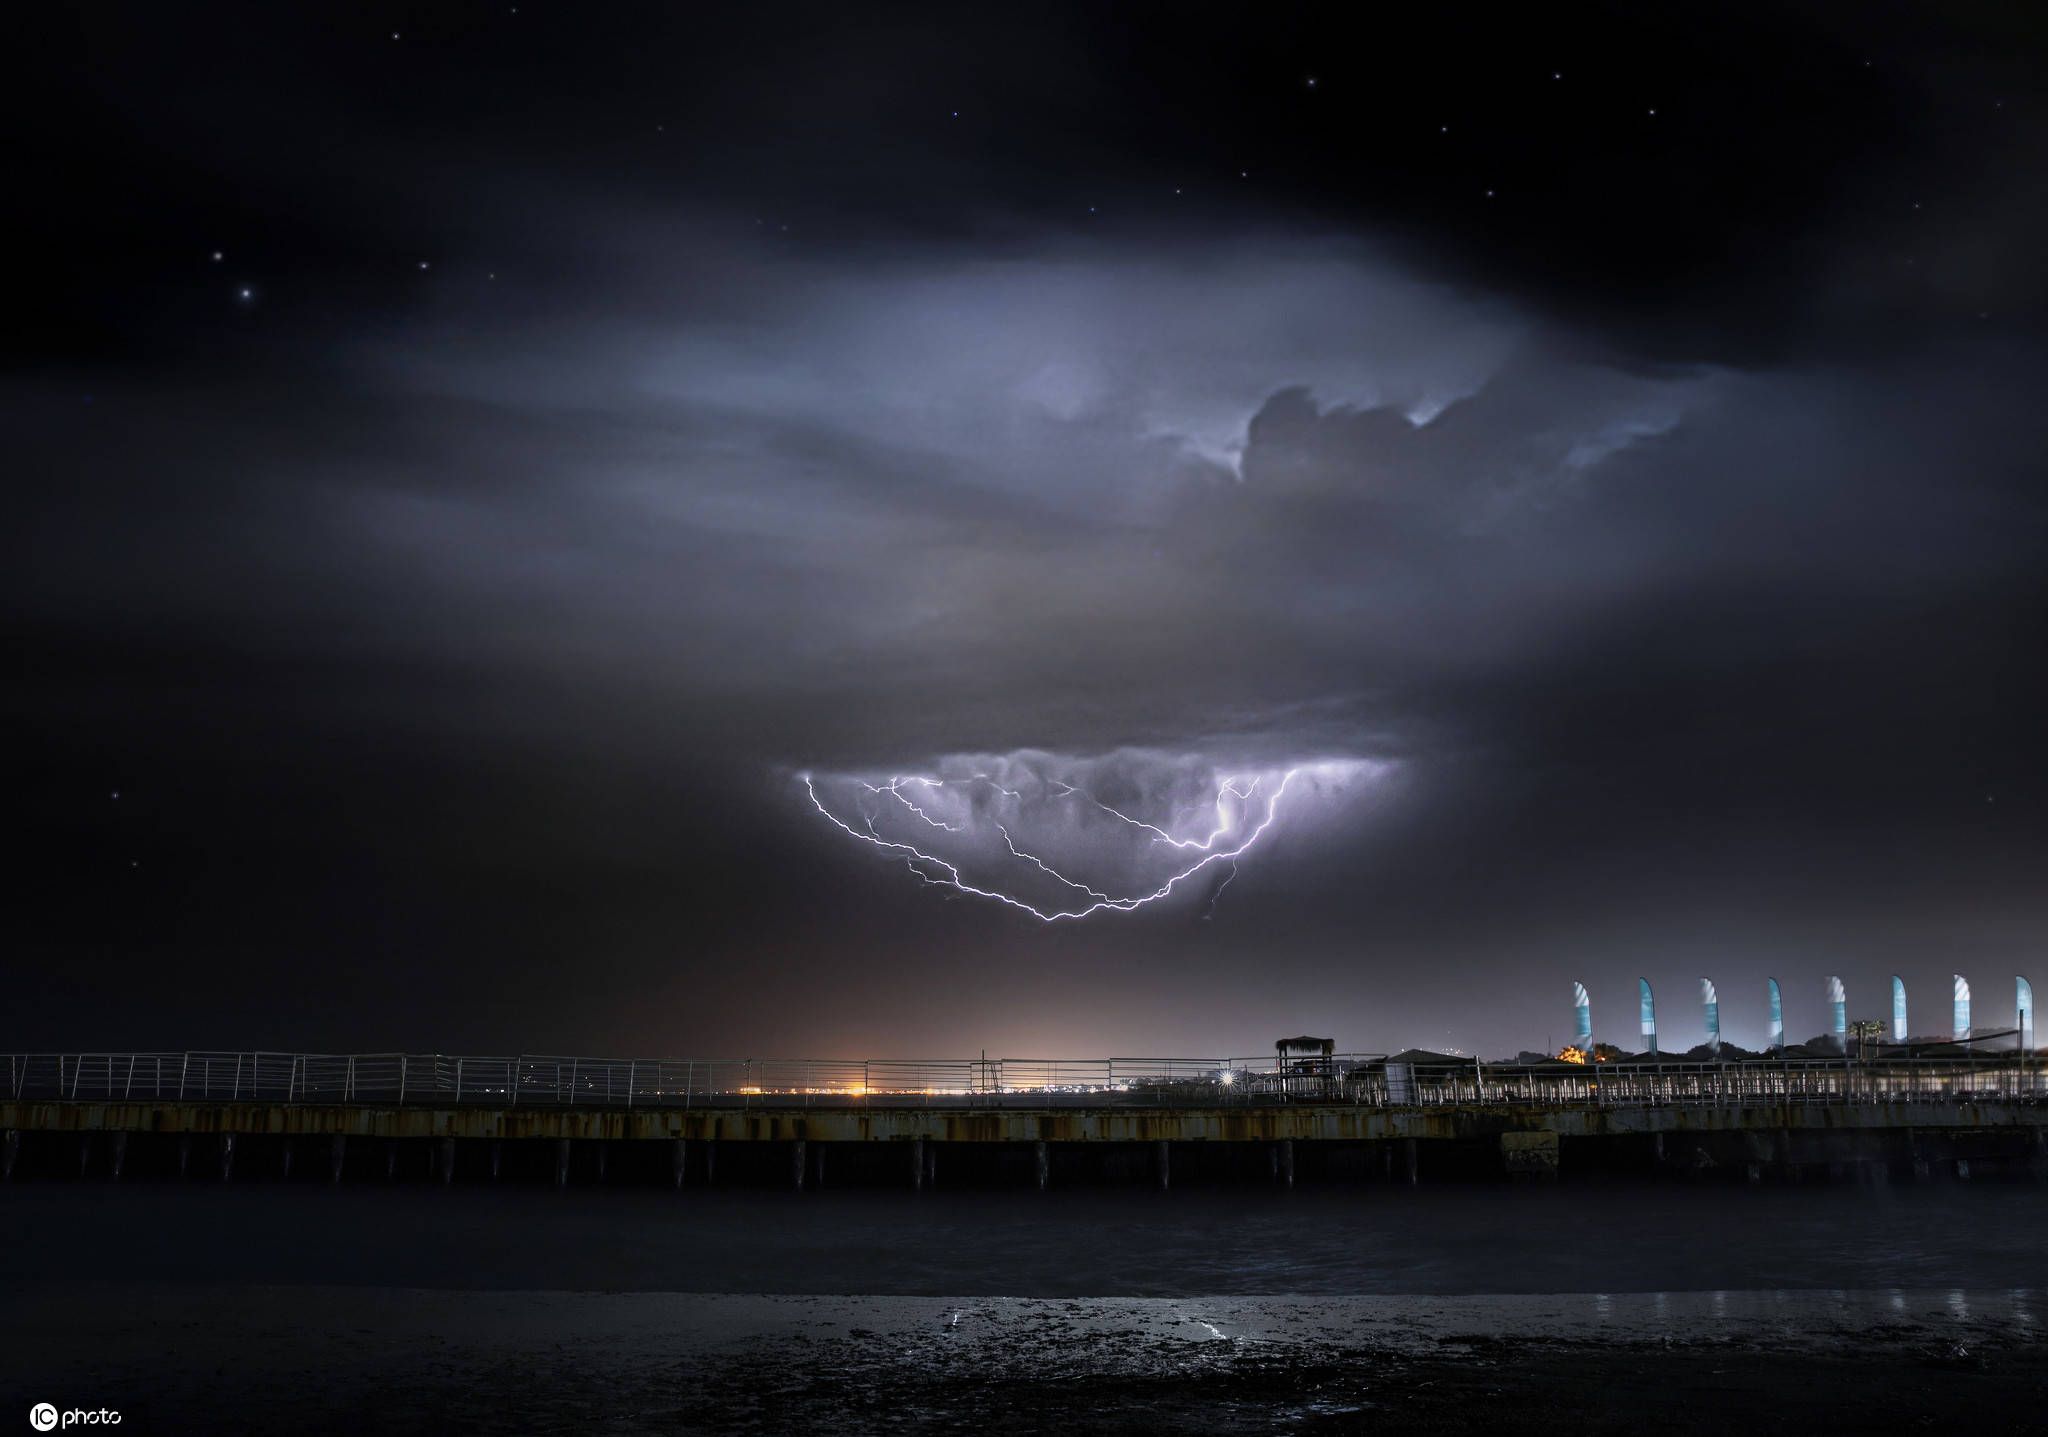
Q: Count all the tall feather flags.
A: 8